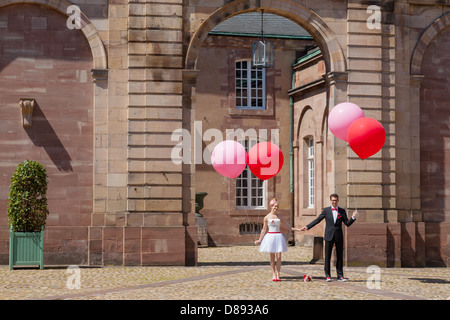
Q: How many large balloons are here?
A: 4